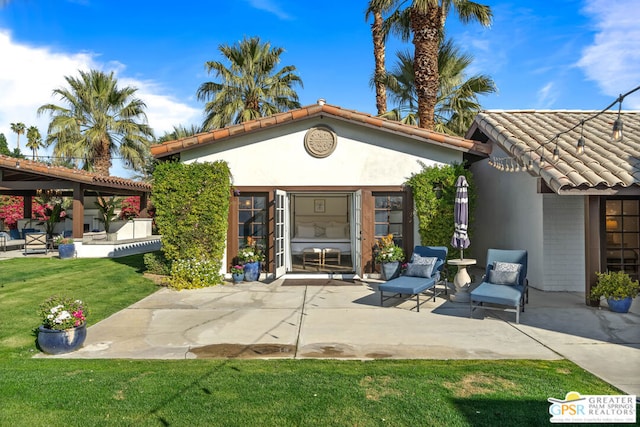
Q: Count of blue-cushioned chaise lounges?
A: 2